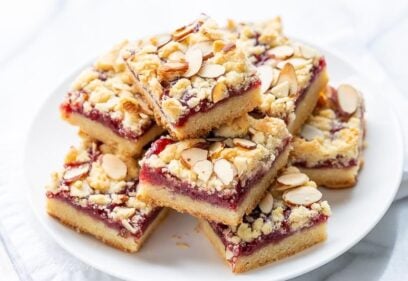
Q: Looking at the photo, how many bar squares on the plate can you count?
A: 7